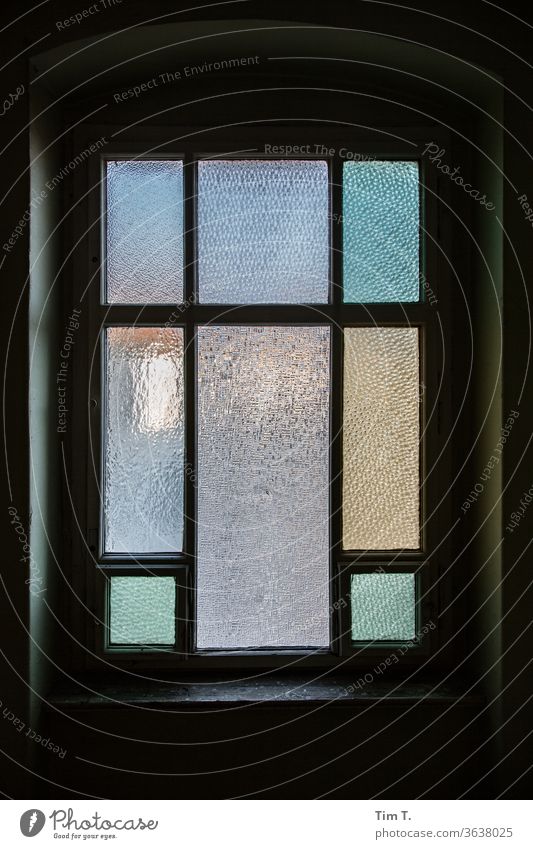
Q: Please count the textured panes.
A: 8